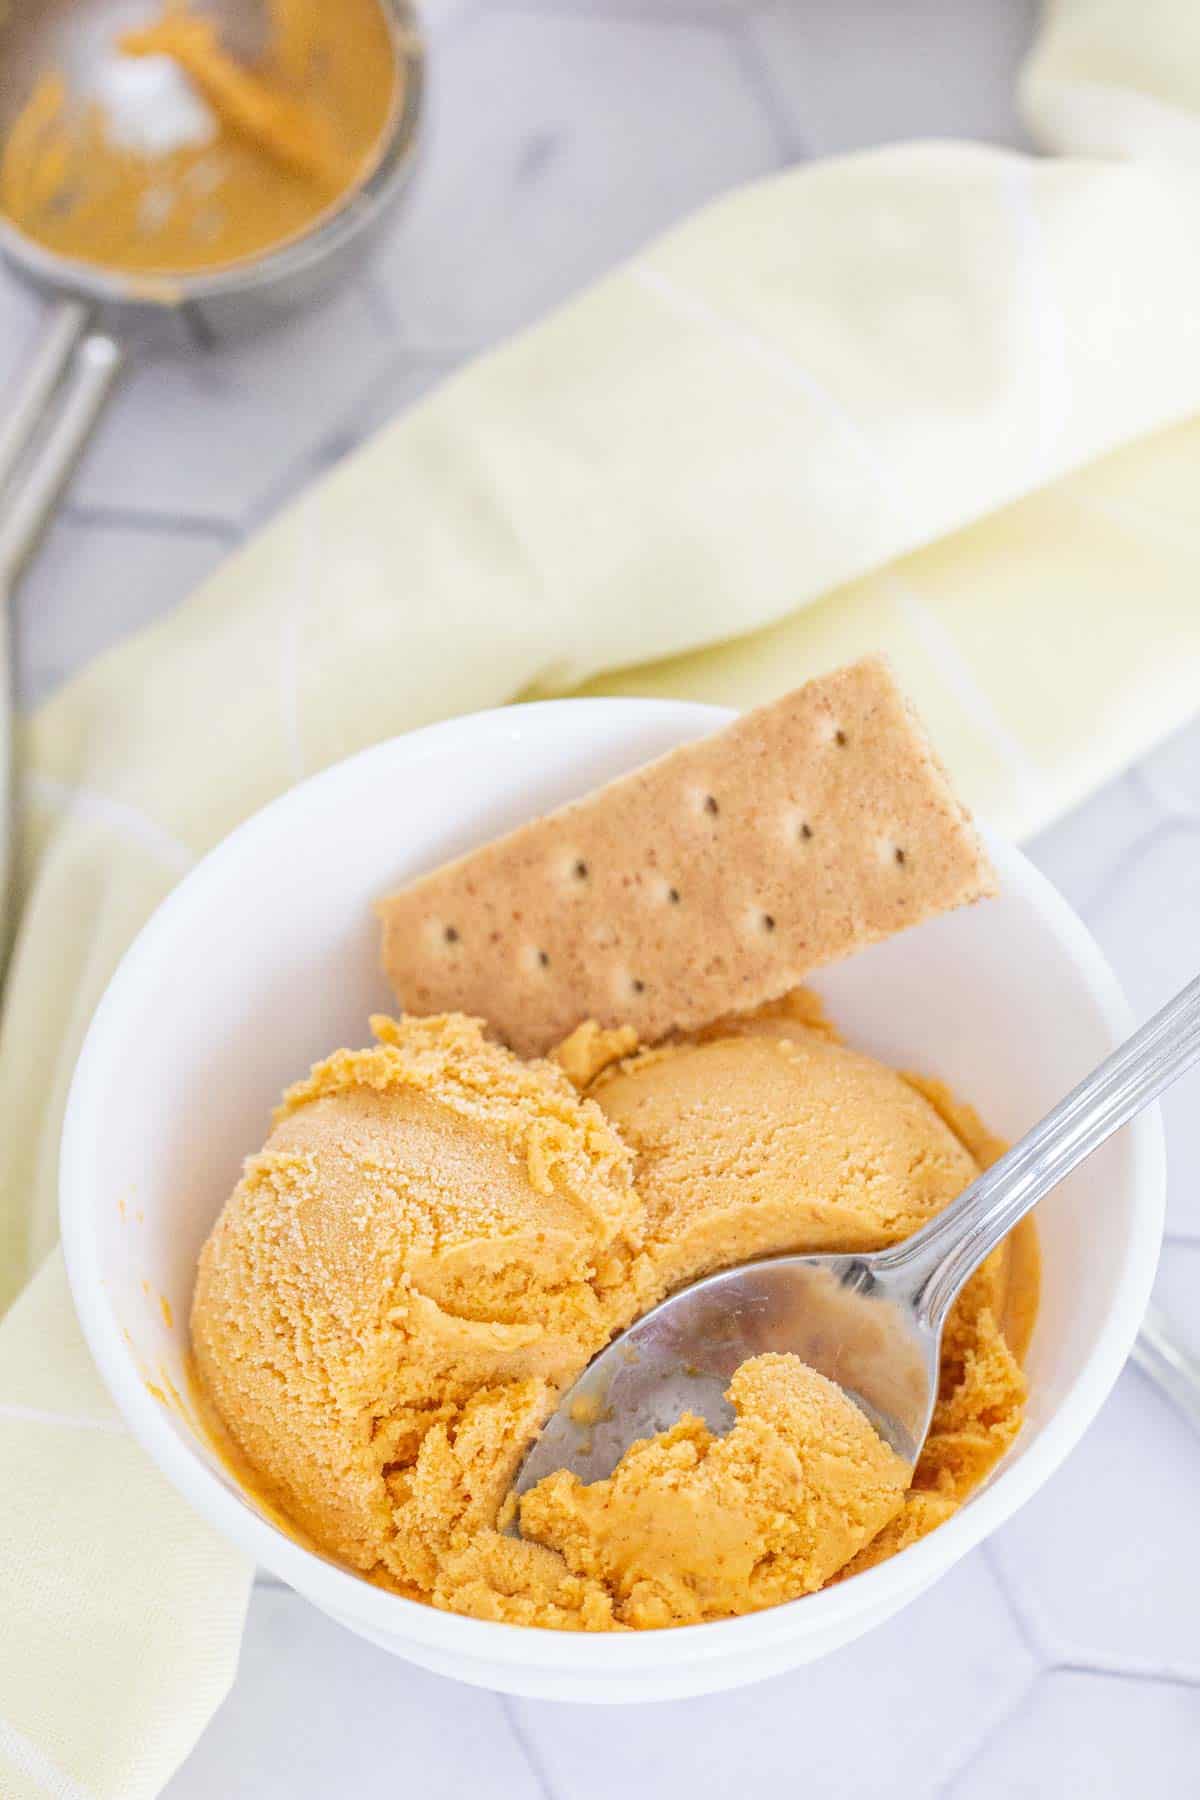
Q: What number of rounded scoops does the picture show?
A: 2